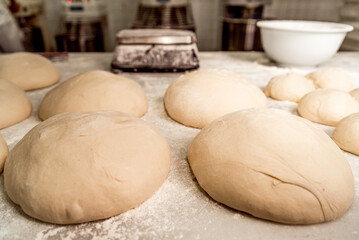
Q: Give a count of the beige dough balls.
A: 12